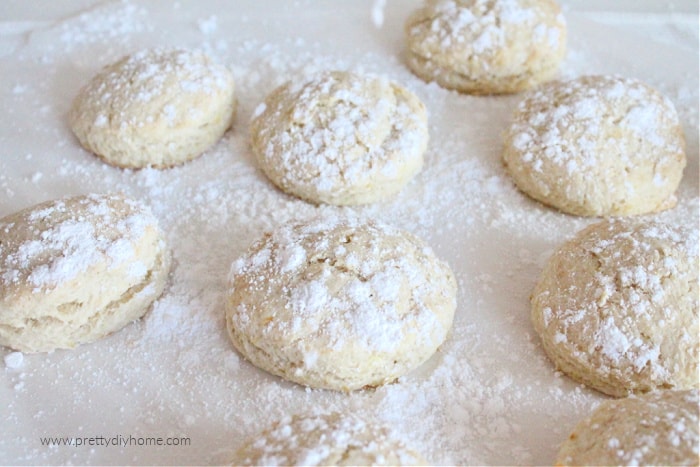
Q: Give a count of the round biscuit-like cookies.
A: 9